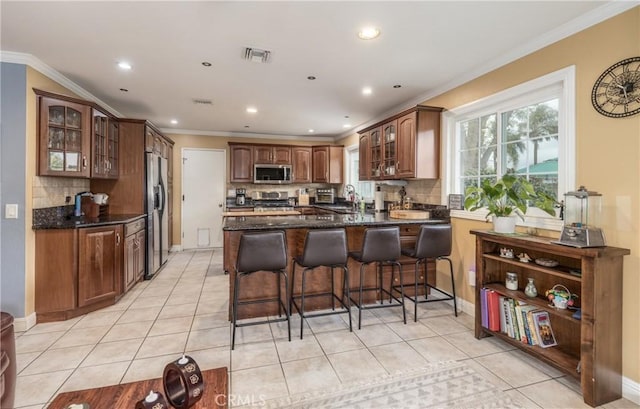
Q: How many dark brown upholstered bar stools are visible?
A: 4